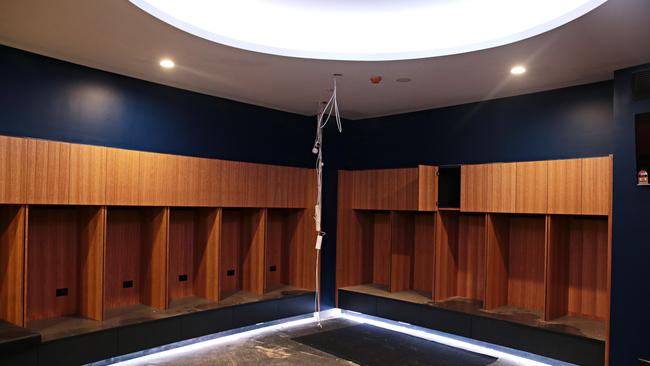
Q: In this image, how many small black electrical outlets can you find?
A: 5